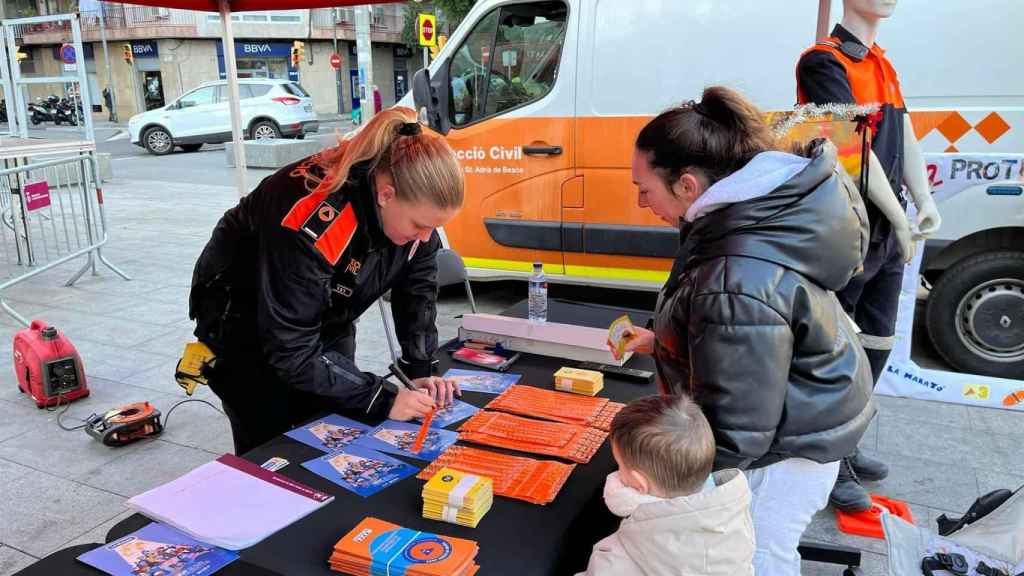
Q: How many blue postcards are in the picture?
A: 6